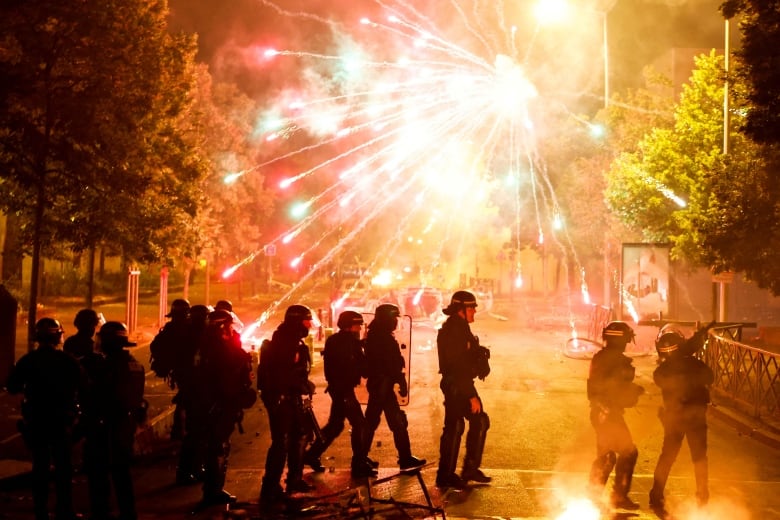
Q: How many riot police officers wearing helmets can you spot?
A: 13